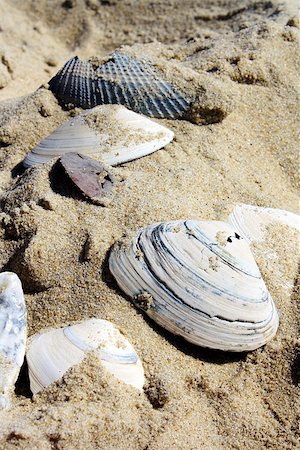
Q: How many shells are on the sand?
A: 7